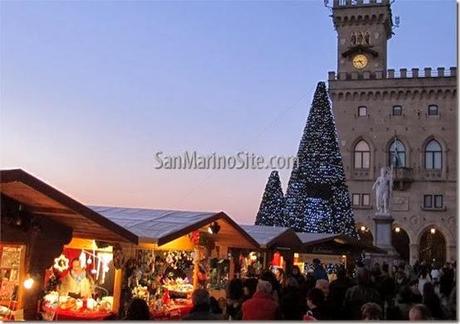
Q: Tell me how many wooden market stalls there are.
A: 4